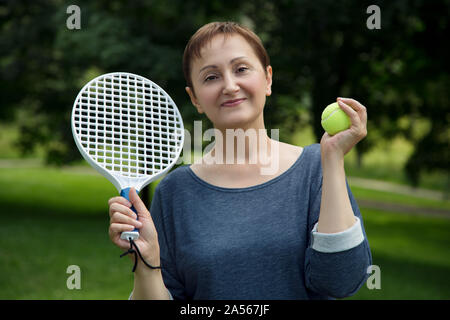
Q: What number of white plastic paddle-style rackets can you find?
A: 1